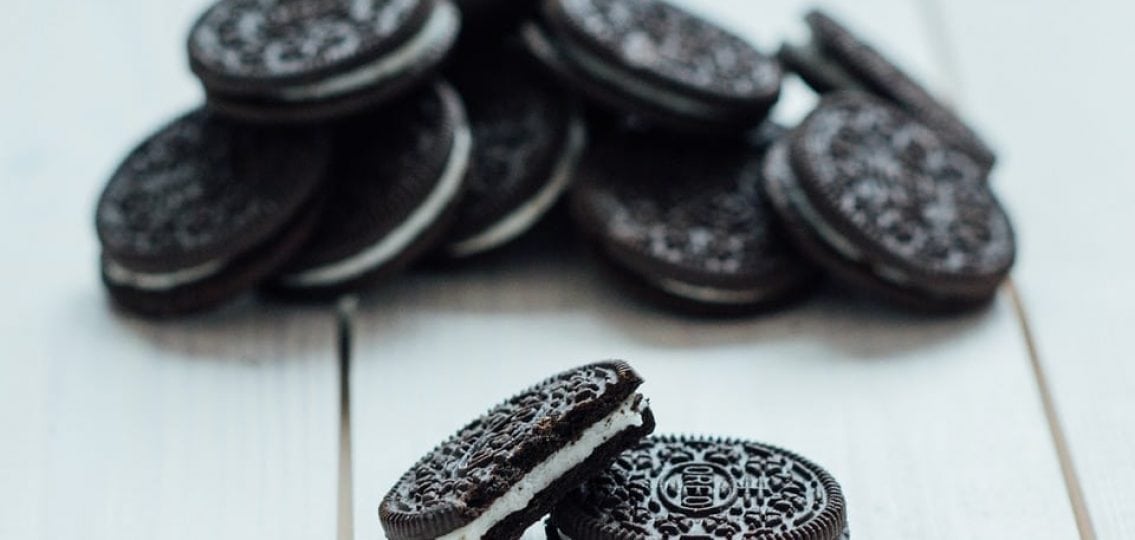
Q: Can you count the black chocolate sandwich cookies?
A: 11